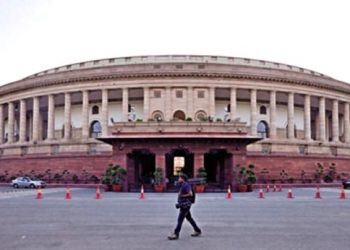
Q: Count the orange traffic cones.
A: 12